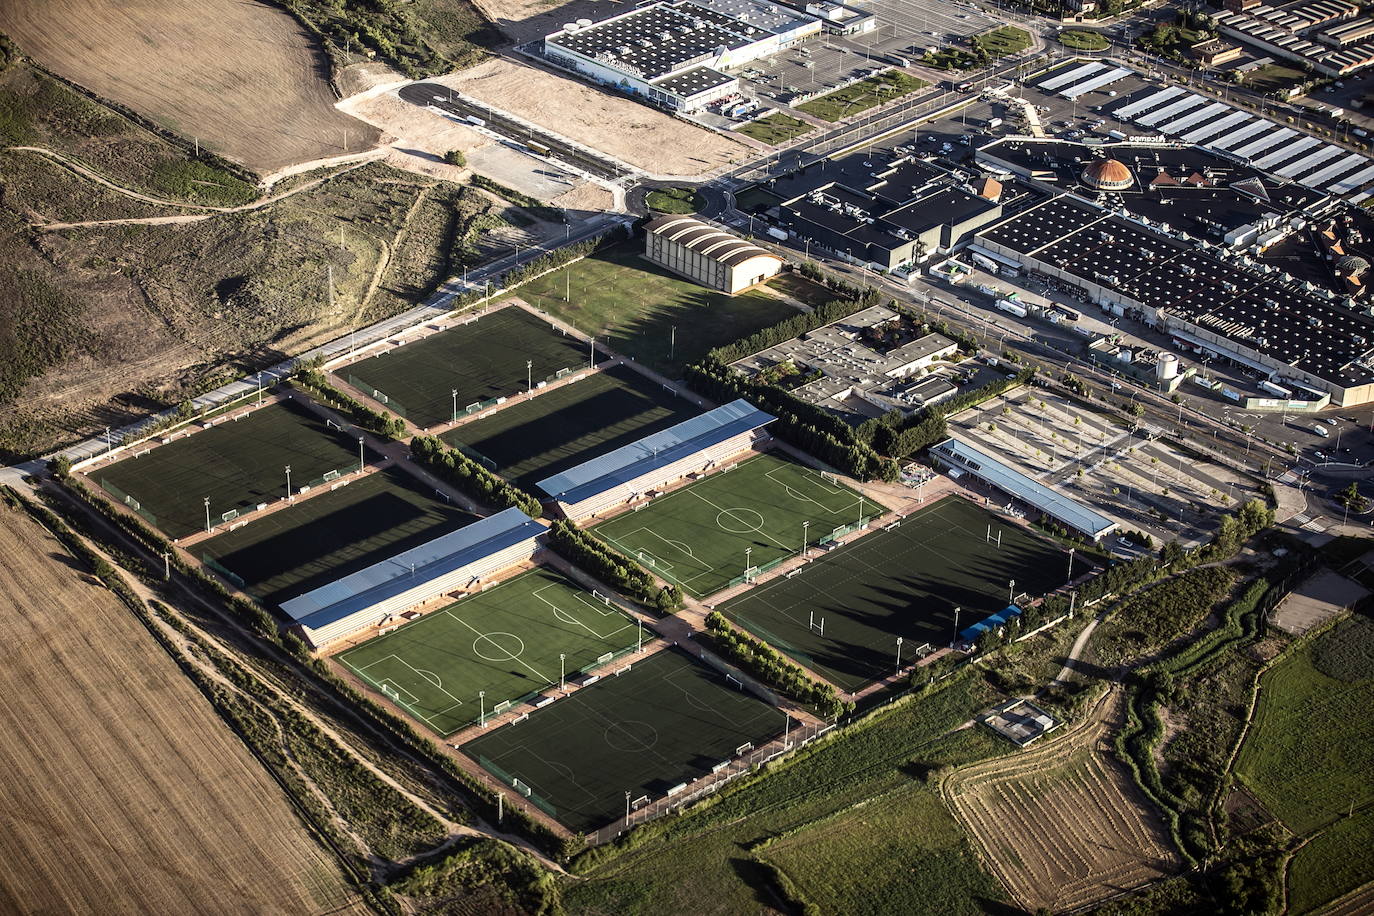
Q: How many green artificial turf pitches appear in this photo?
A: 8